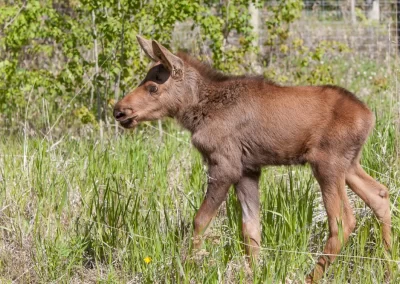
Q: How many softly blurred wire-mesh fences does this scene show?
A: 1